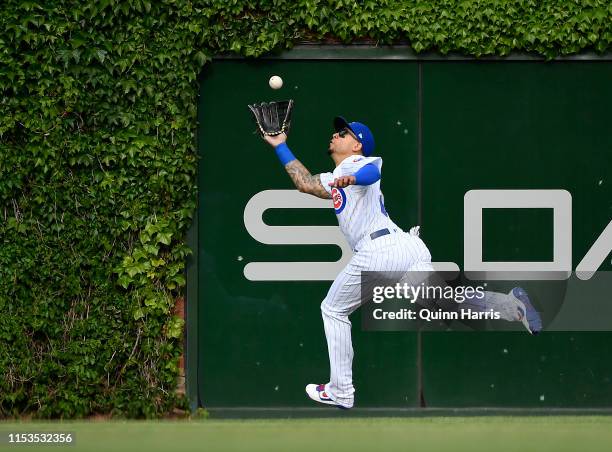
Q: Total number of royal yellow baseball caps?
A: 0